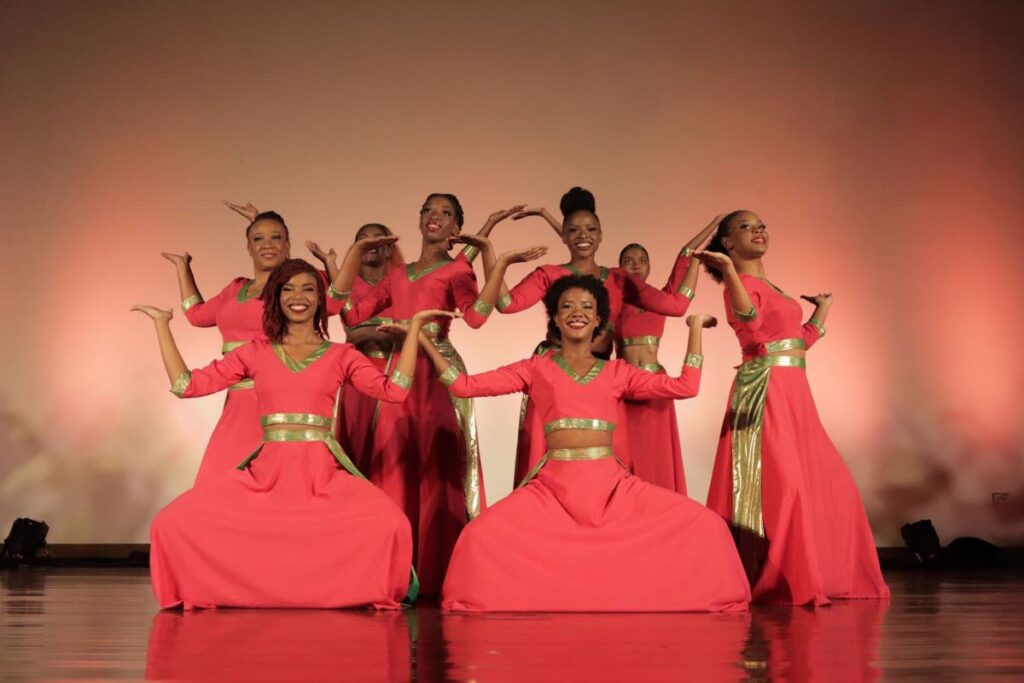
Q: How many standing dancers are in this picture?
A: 6